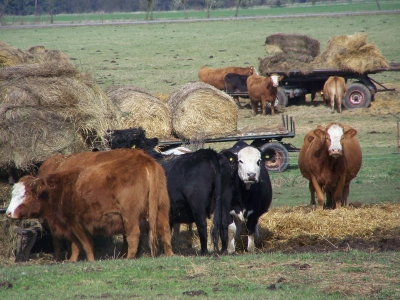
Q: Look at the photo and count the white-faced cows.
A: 4